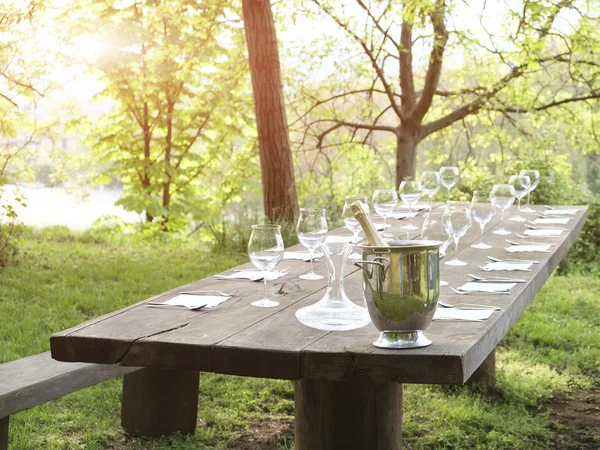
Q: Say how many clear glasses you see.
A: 13